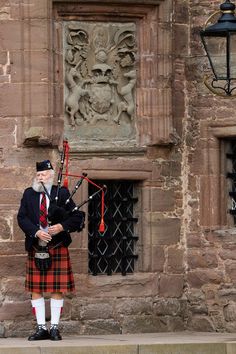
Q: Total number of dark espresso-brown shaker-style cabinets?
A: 0